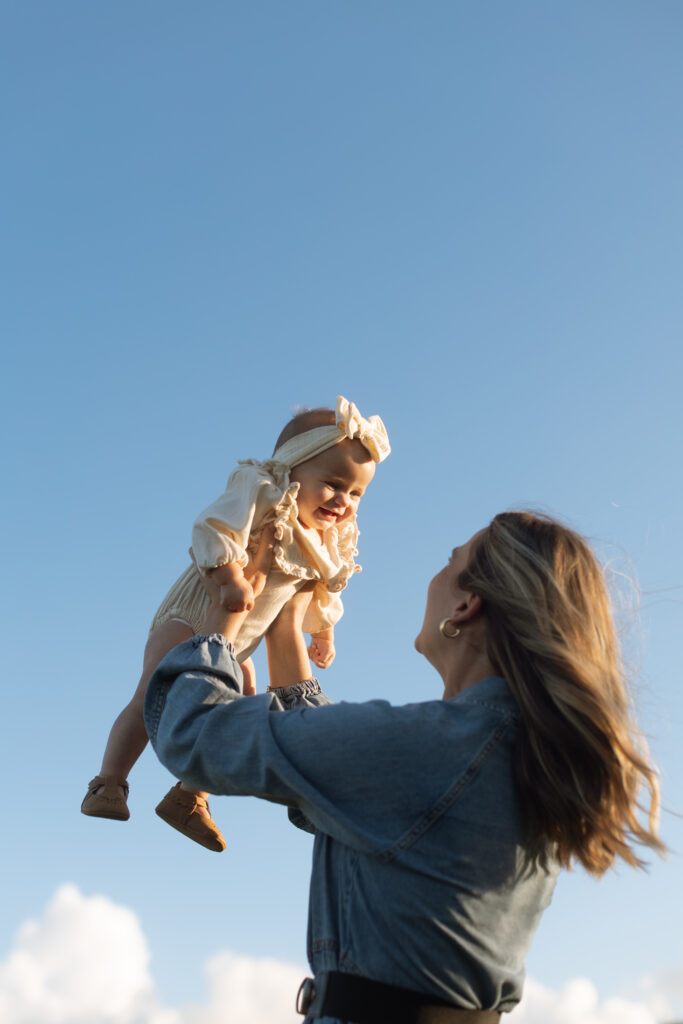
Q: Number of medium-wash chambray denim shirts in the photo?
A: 1